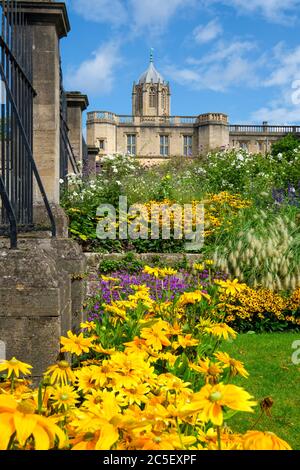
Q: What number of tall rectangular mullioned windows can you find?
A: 3